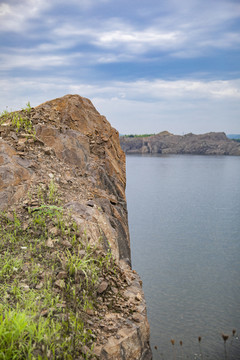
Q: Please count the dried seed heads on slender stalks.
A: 6